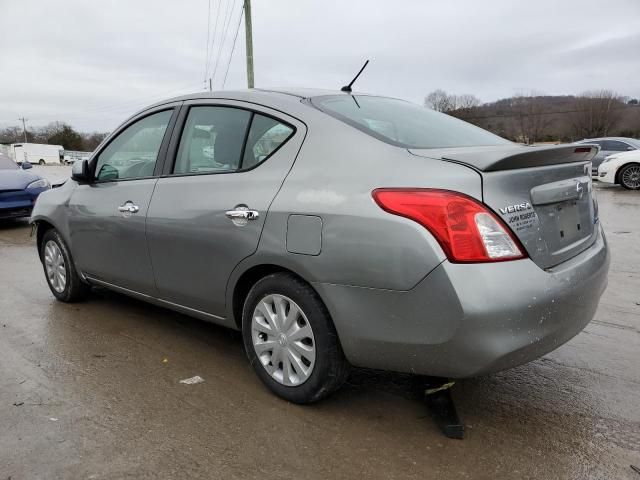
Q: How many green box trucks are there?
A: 0